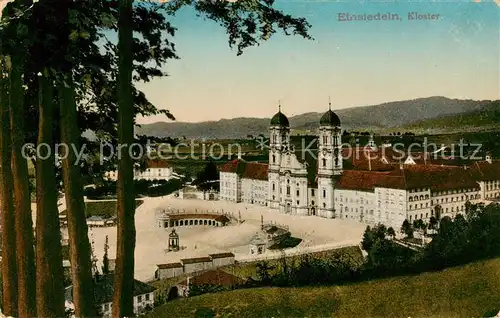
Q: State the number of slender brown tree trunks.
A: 5